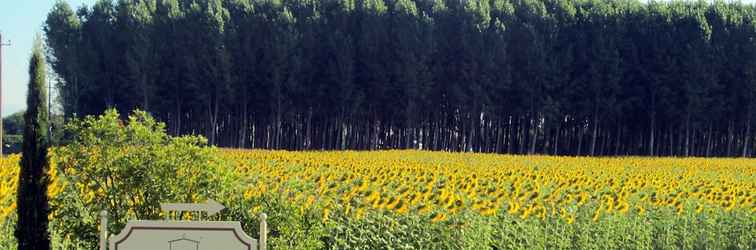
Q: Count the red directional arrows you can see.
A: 0